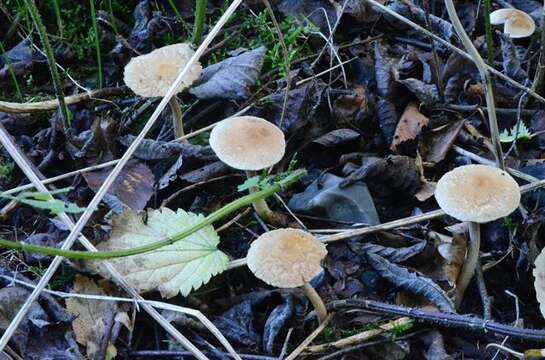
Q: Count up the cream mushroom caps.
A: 6